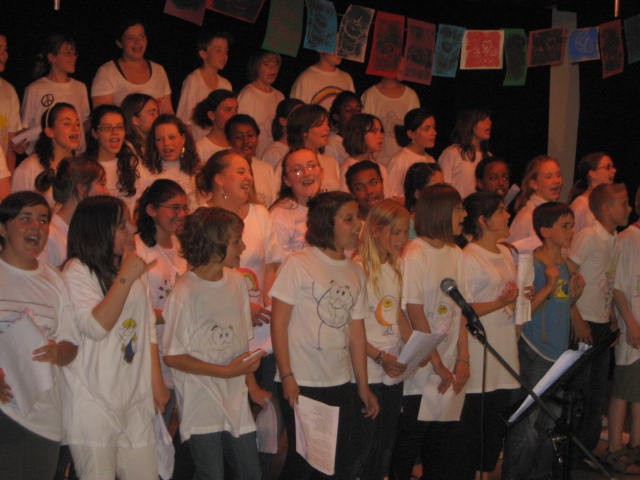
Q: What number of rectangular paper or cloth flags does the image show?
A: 14